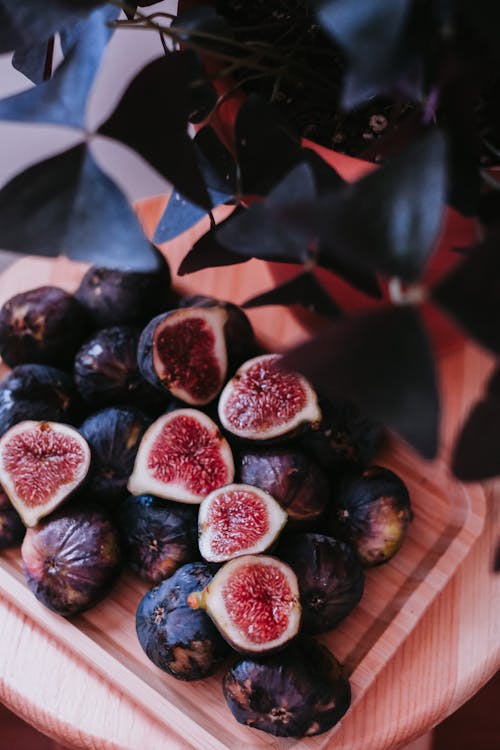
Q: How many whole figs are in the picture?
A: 15